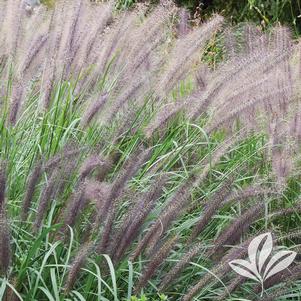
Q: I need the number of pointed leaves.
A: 3